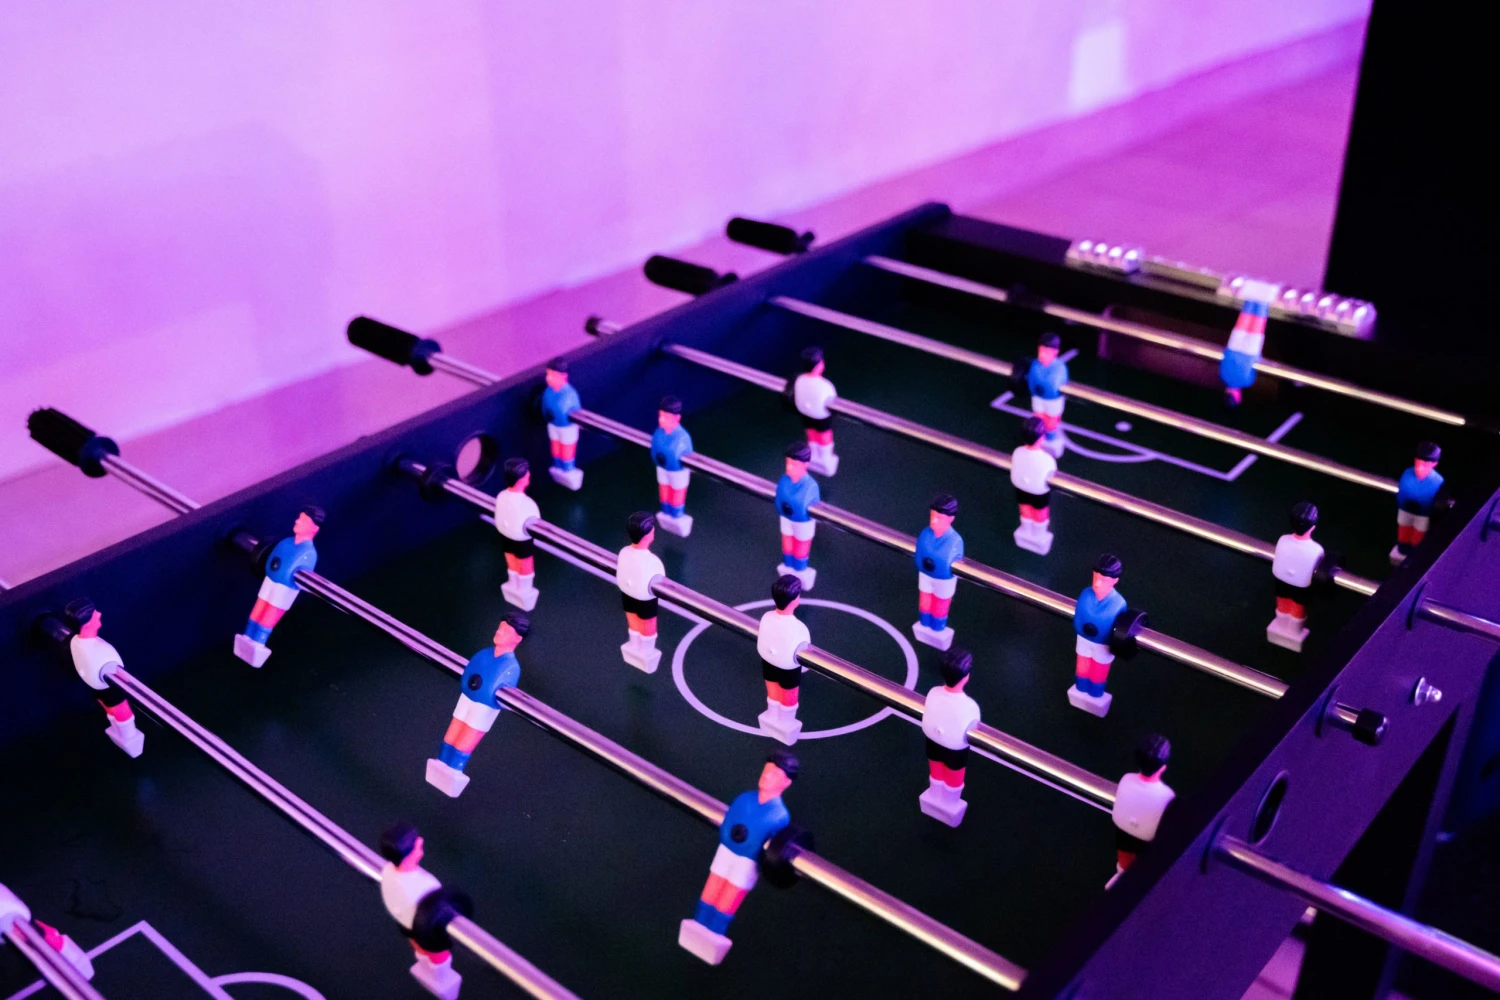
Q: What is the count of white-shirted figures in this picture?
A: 11